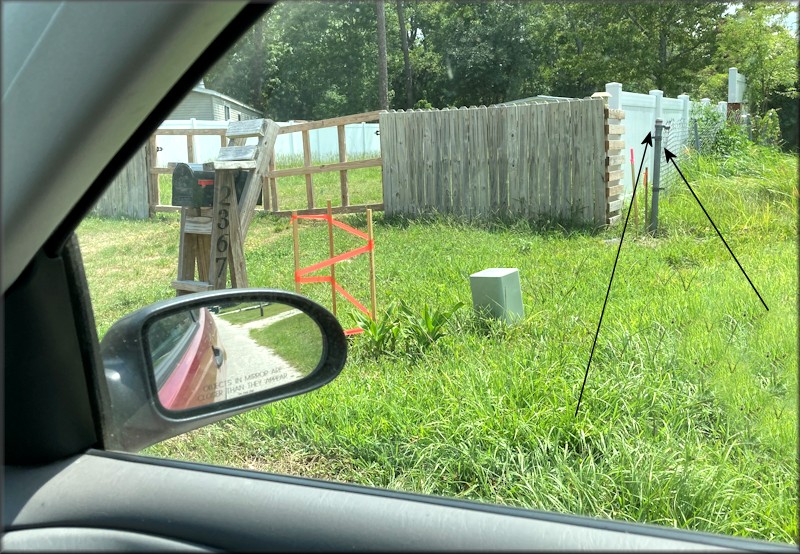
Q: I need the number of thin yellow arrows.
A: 0